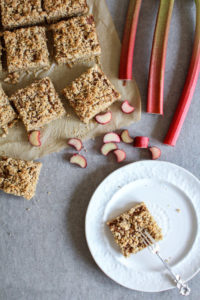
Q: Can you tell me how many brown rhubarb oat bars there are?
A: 9